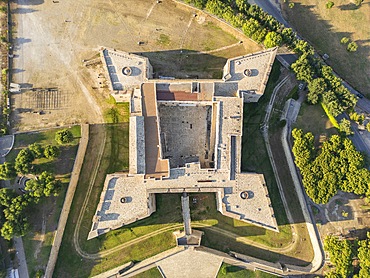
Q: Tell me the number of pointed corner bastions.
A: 4